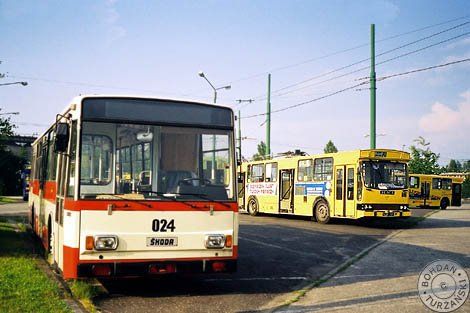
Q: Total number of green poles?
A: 3